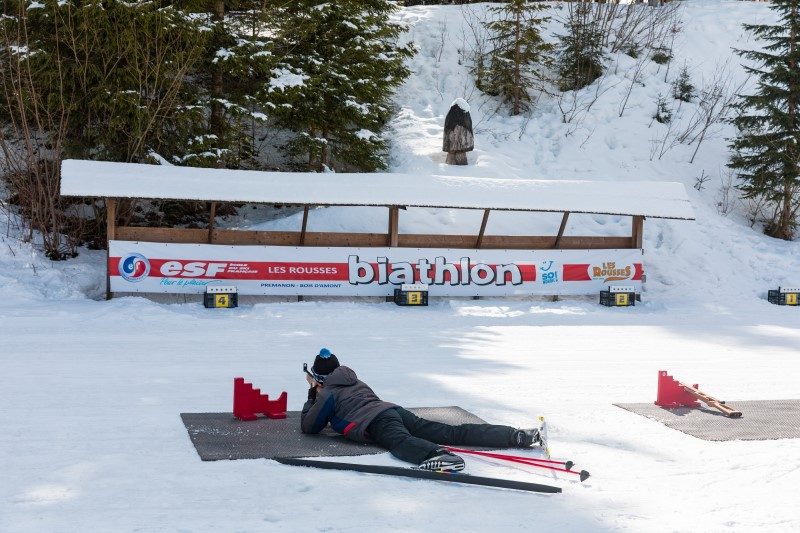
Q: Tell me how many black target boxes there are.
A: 4